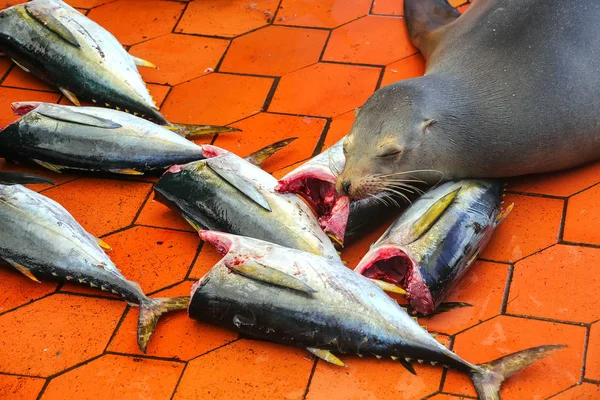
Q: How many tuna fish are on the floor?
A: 7